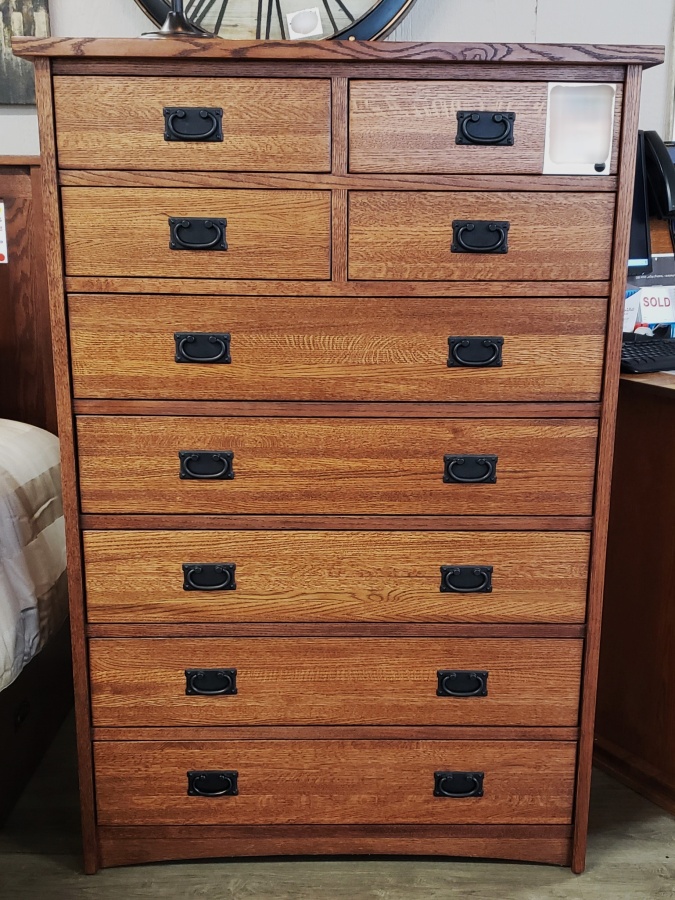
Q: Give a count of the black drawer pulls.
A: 14